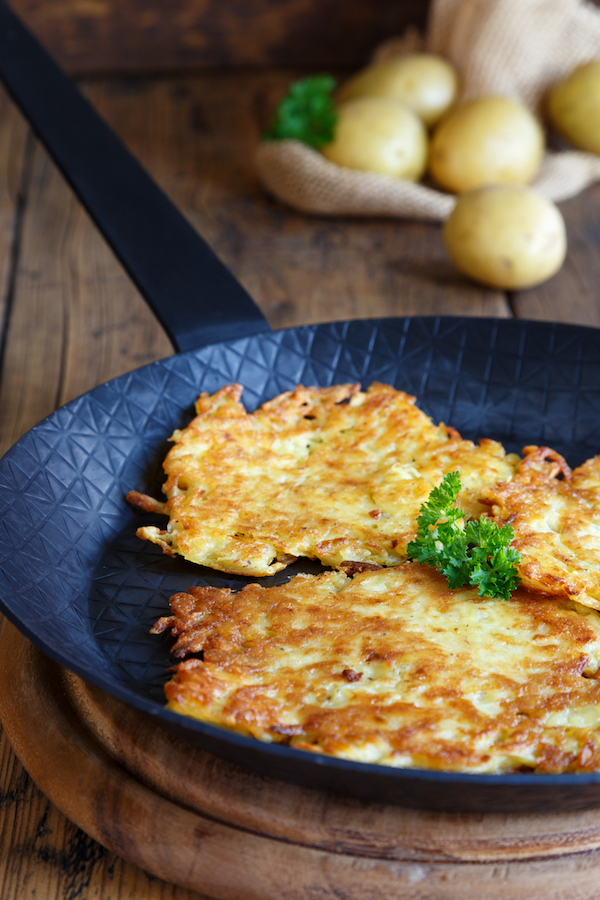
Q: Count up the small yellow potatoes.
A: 5